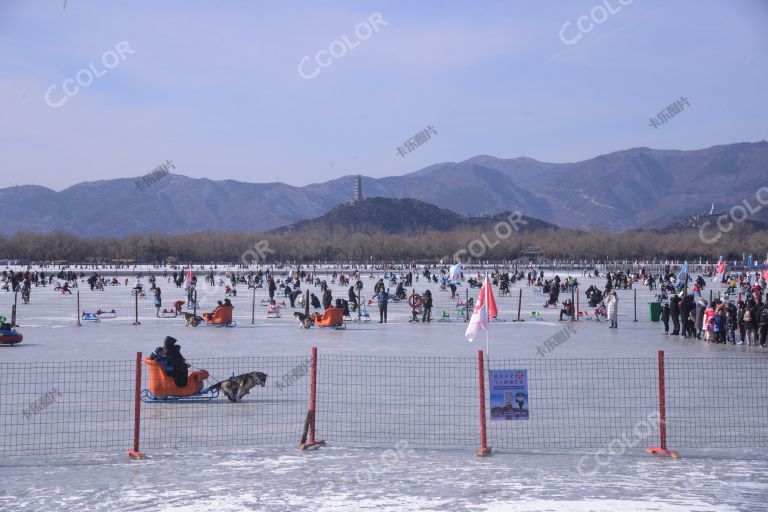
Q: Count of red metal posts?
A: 4